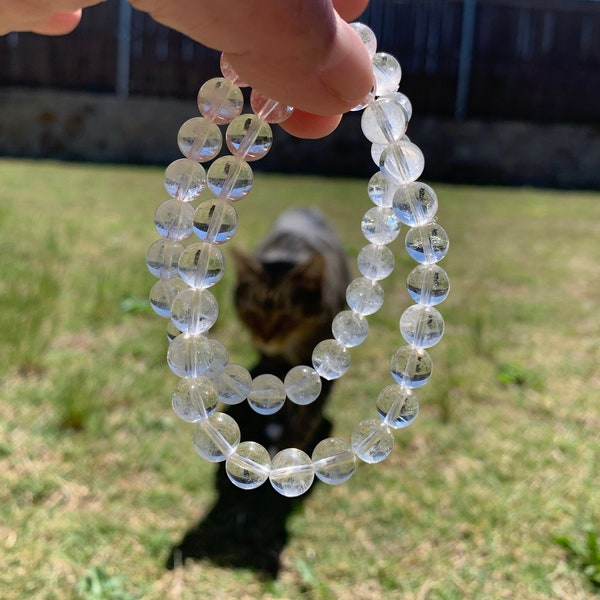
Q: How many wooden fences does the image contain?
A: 1